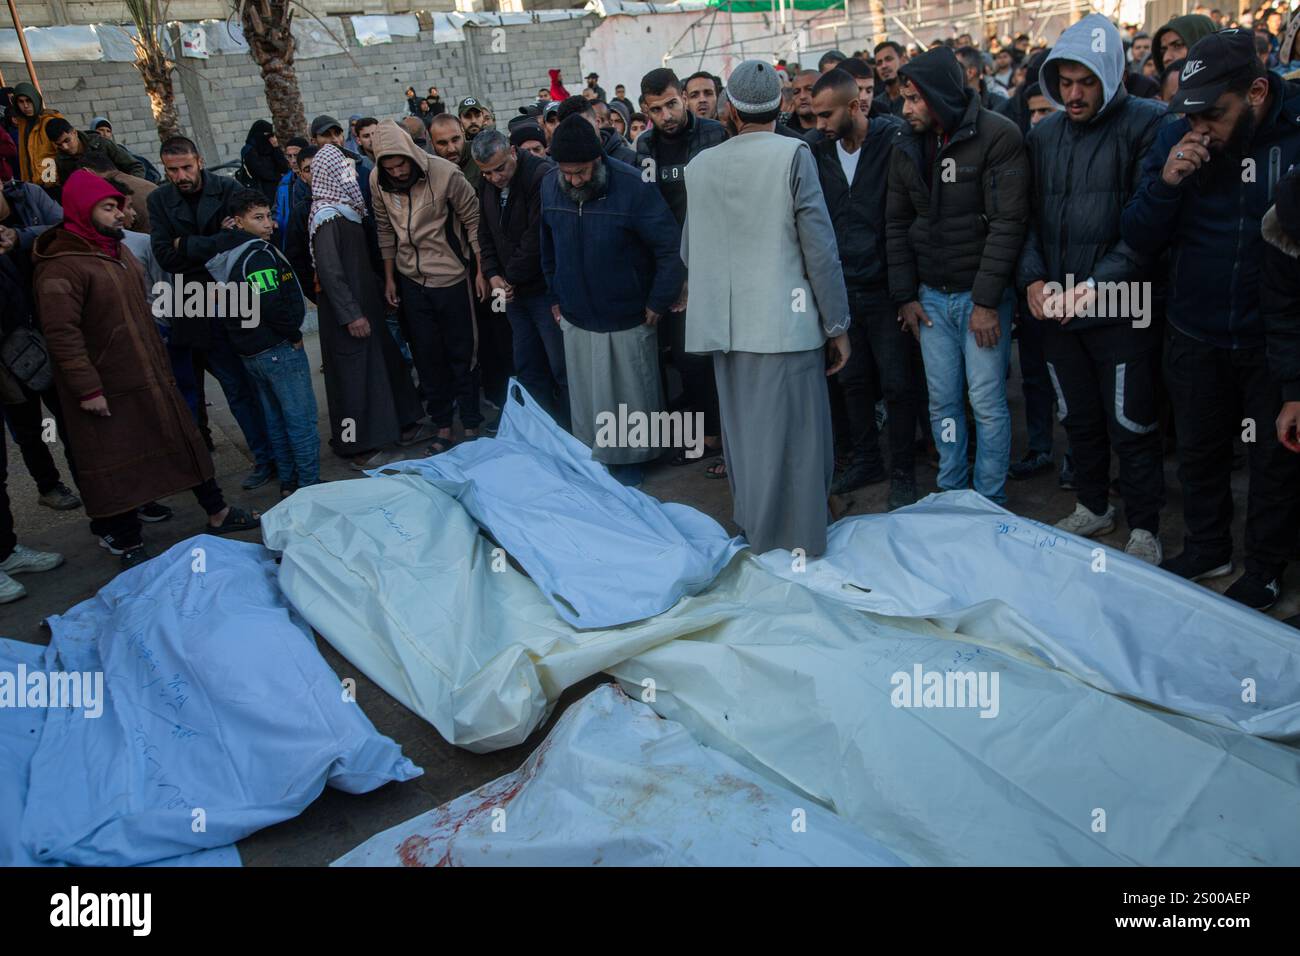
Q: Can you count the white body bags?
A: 7